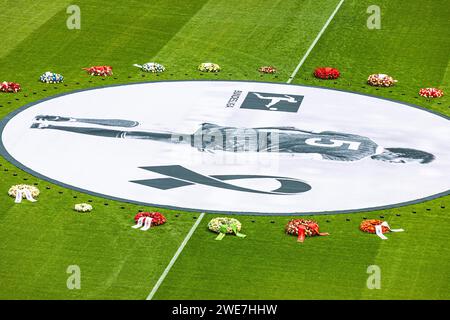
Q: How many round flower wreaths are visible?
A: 15